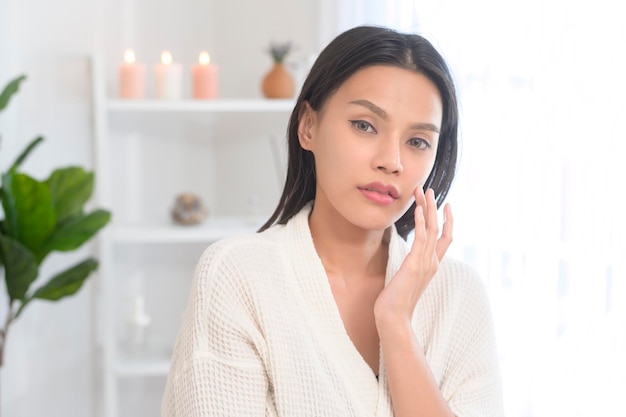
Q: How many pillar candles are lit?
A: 3